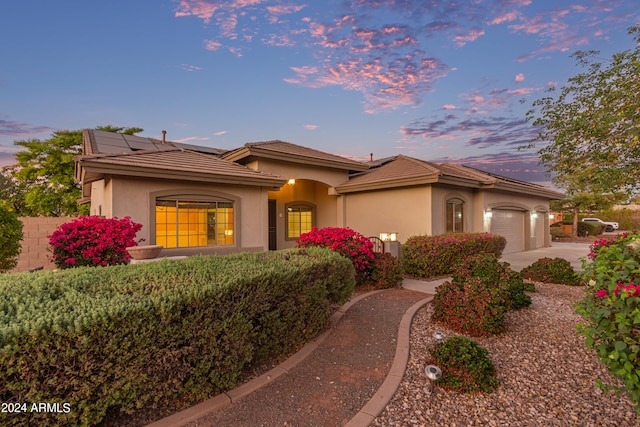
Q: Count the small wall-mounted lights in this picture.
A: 3